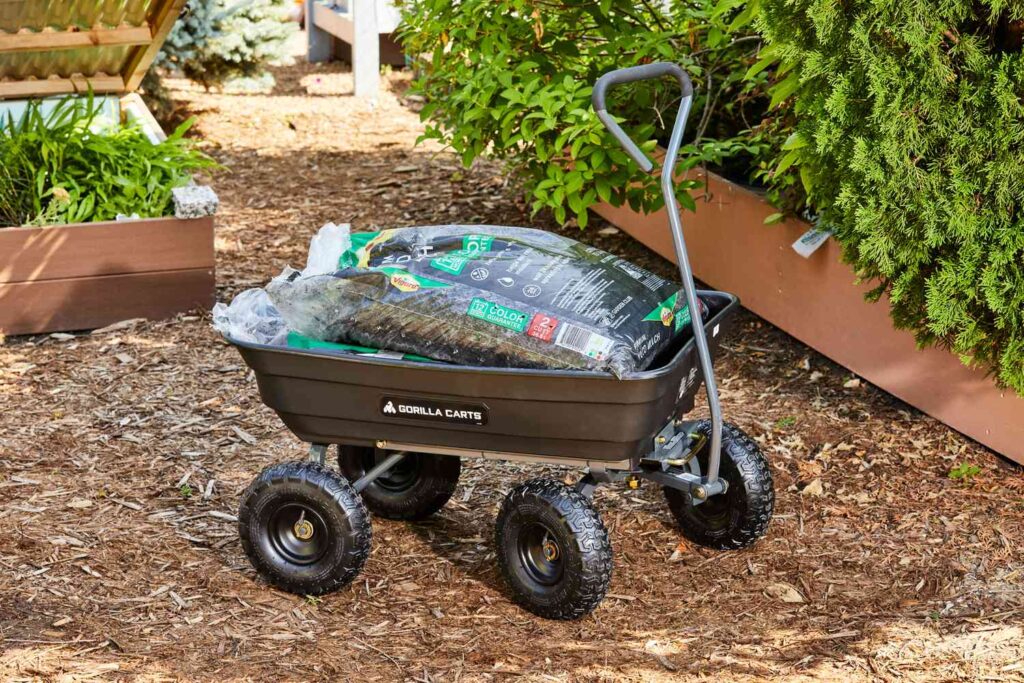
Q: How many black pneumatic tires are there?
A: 4